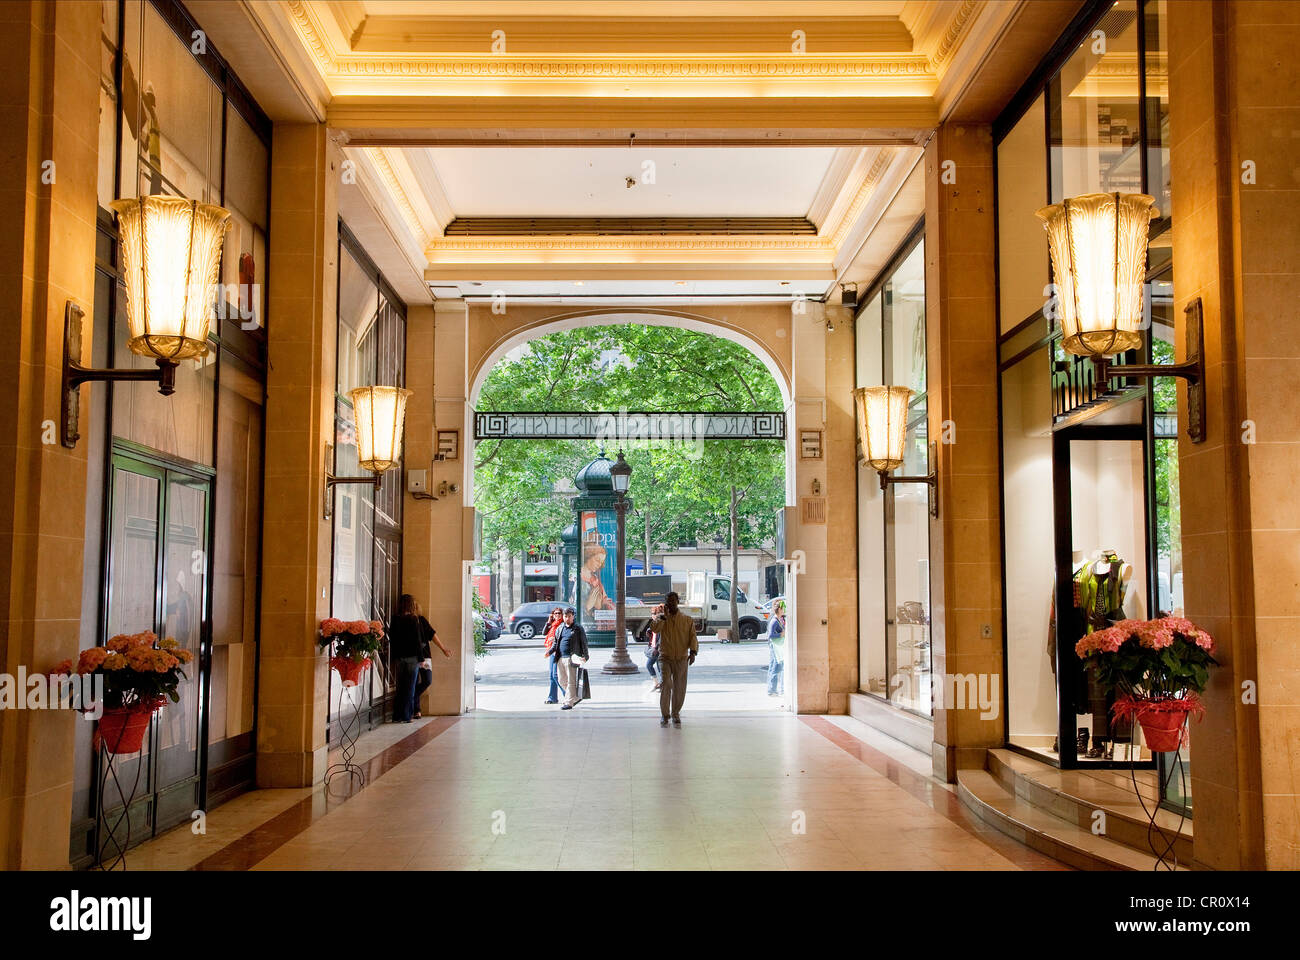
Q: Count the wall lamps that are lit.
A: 4